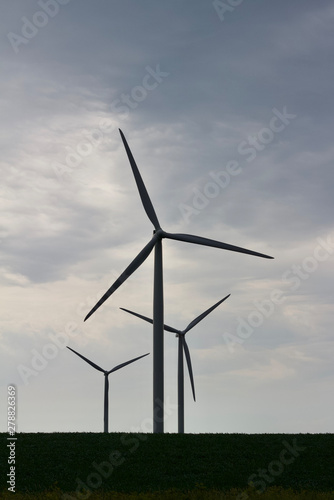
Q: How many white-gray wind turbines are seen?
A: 3